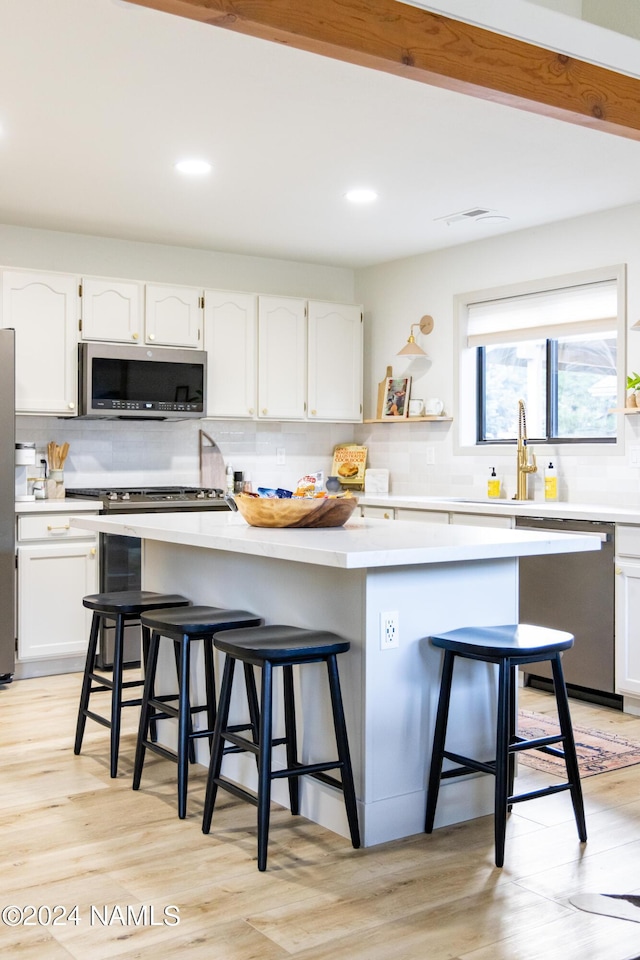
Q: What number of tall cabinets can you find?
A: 4